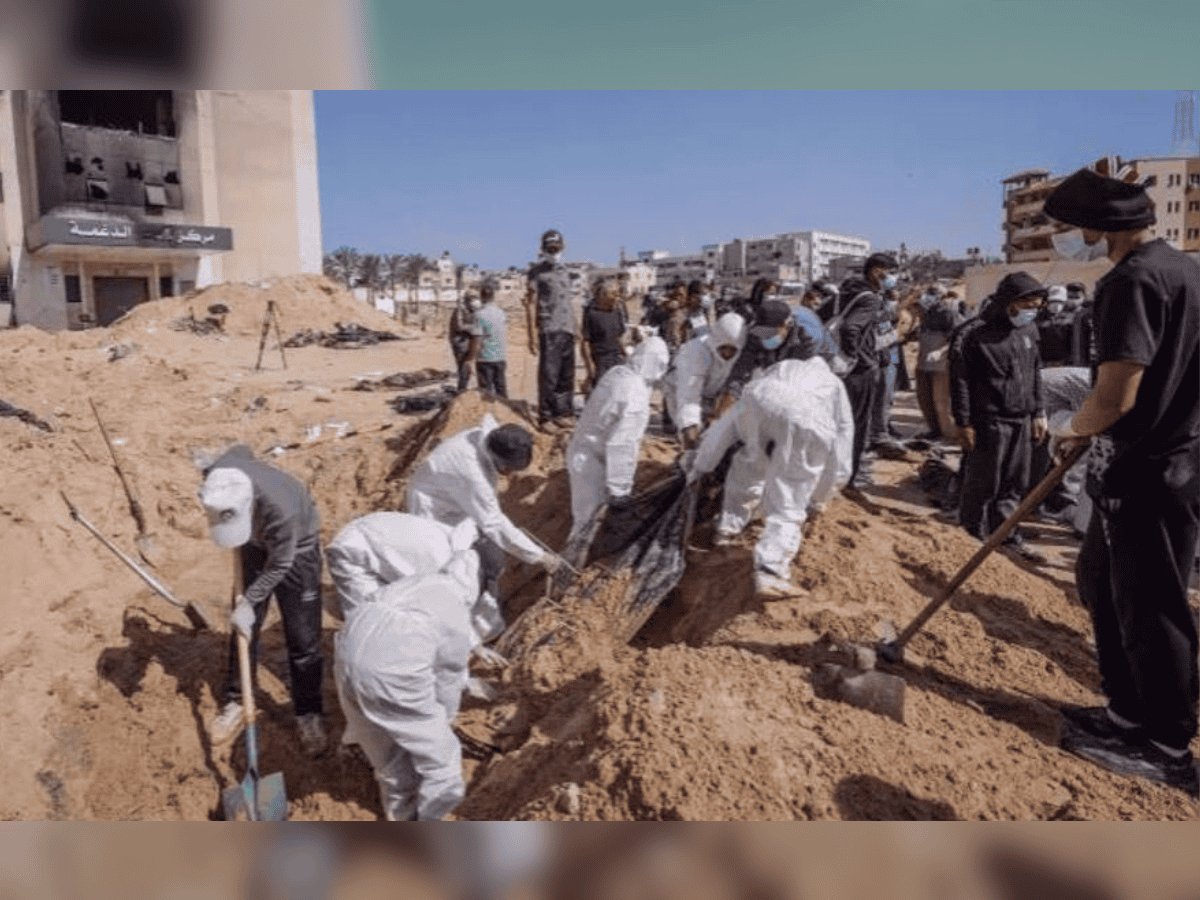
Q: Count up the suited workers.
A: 6